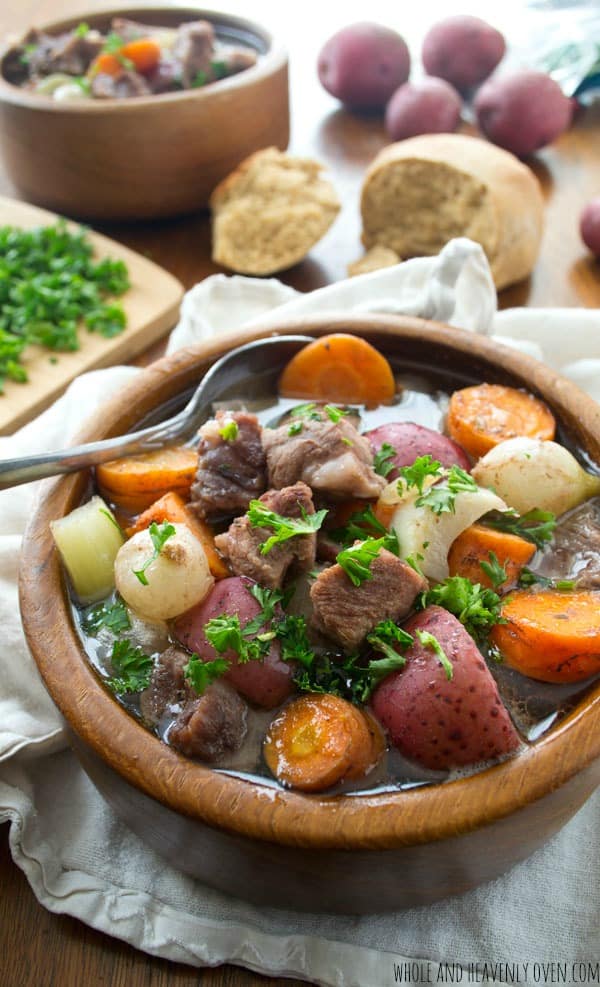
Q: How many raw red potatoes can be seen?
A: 5